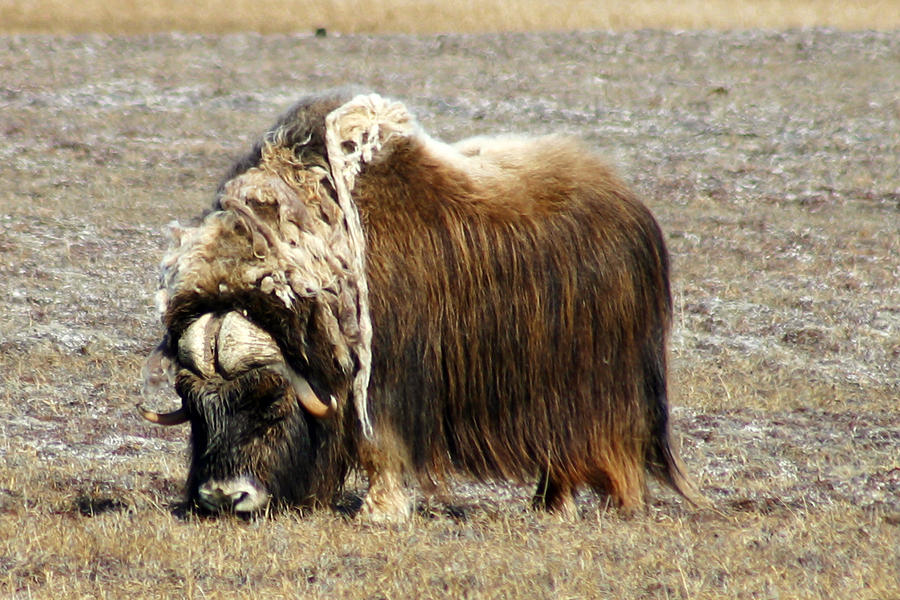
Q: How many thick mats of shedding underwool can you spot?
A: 1